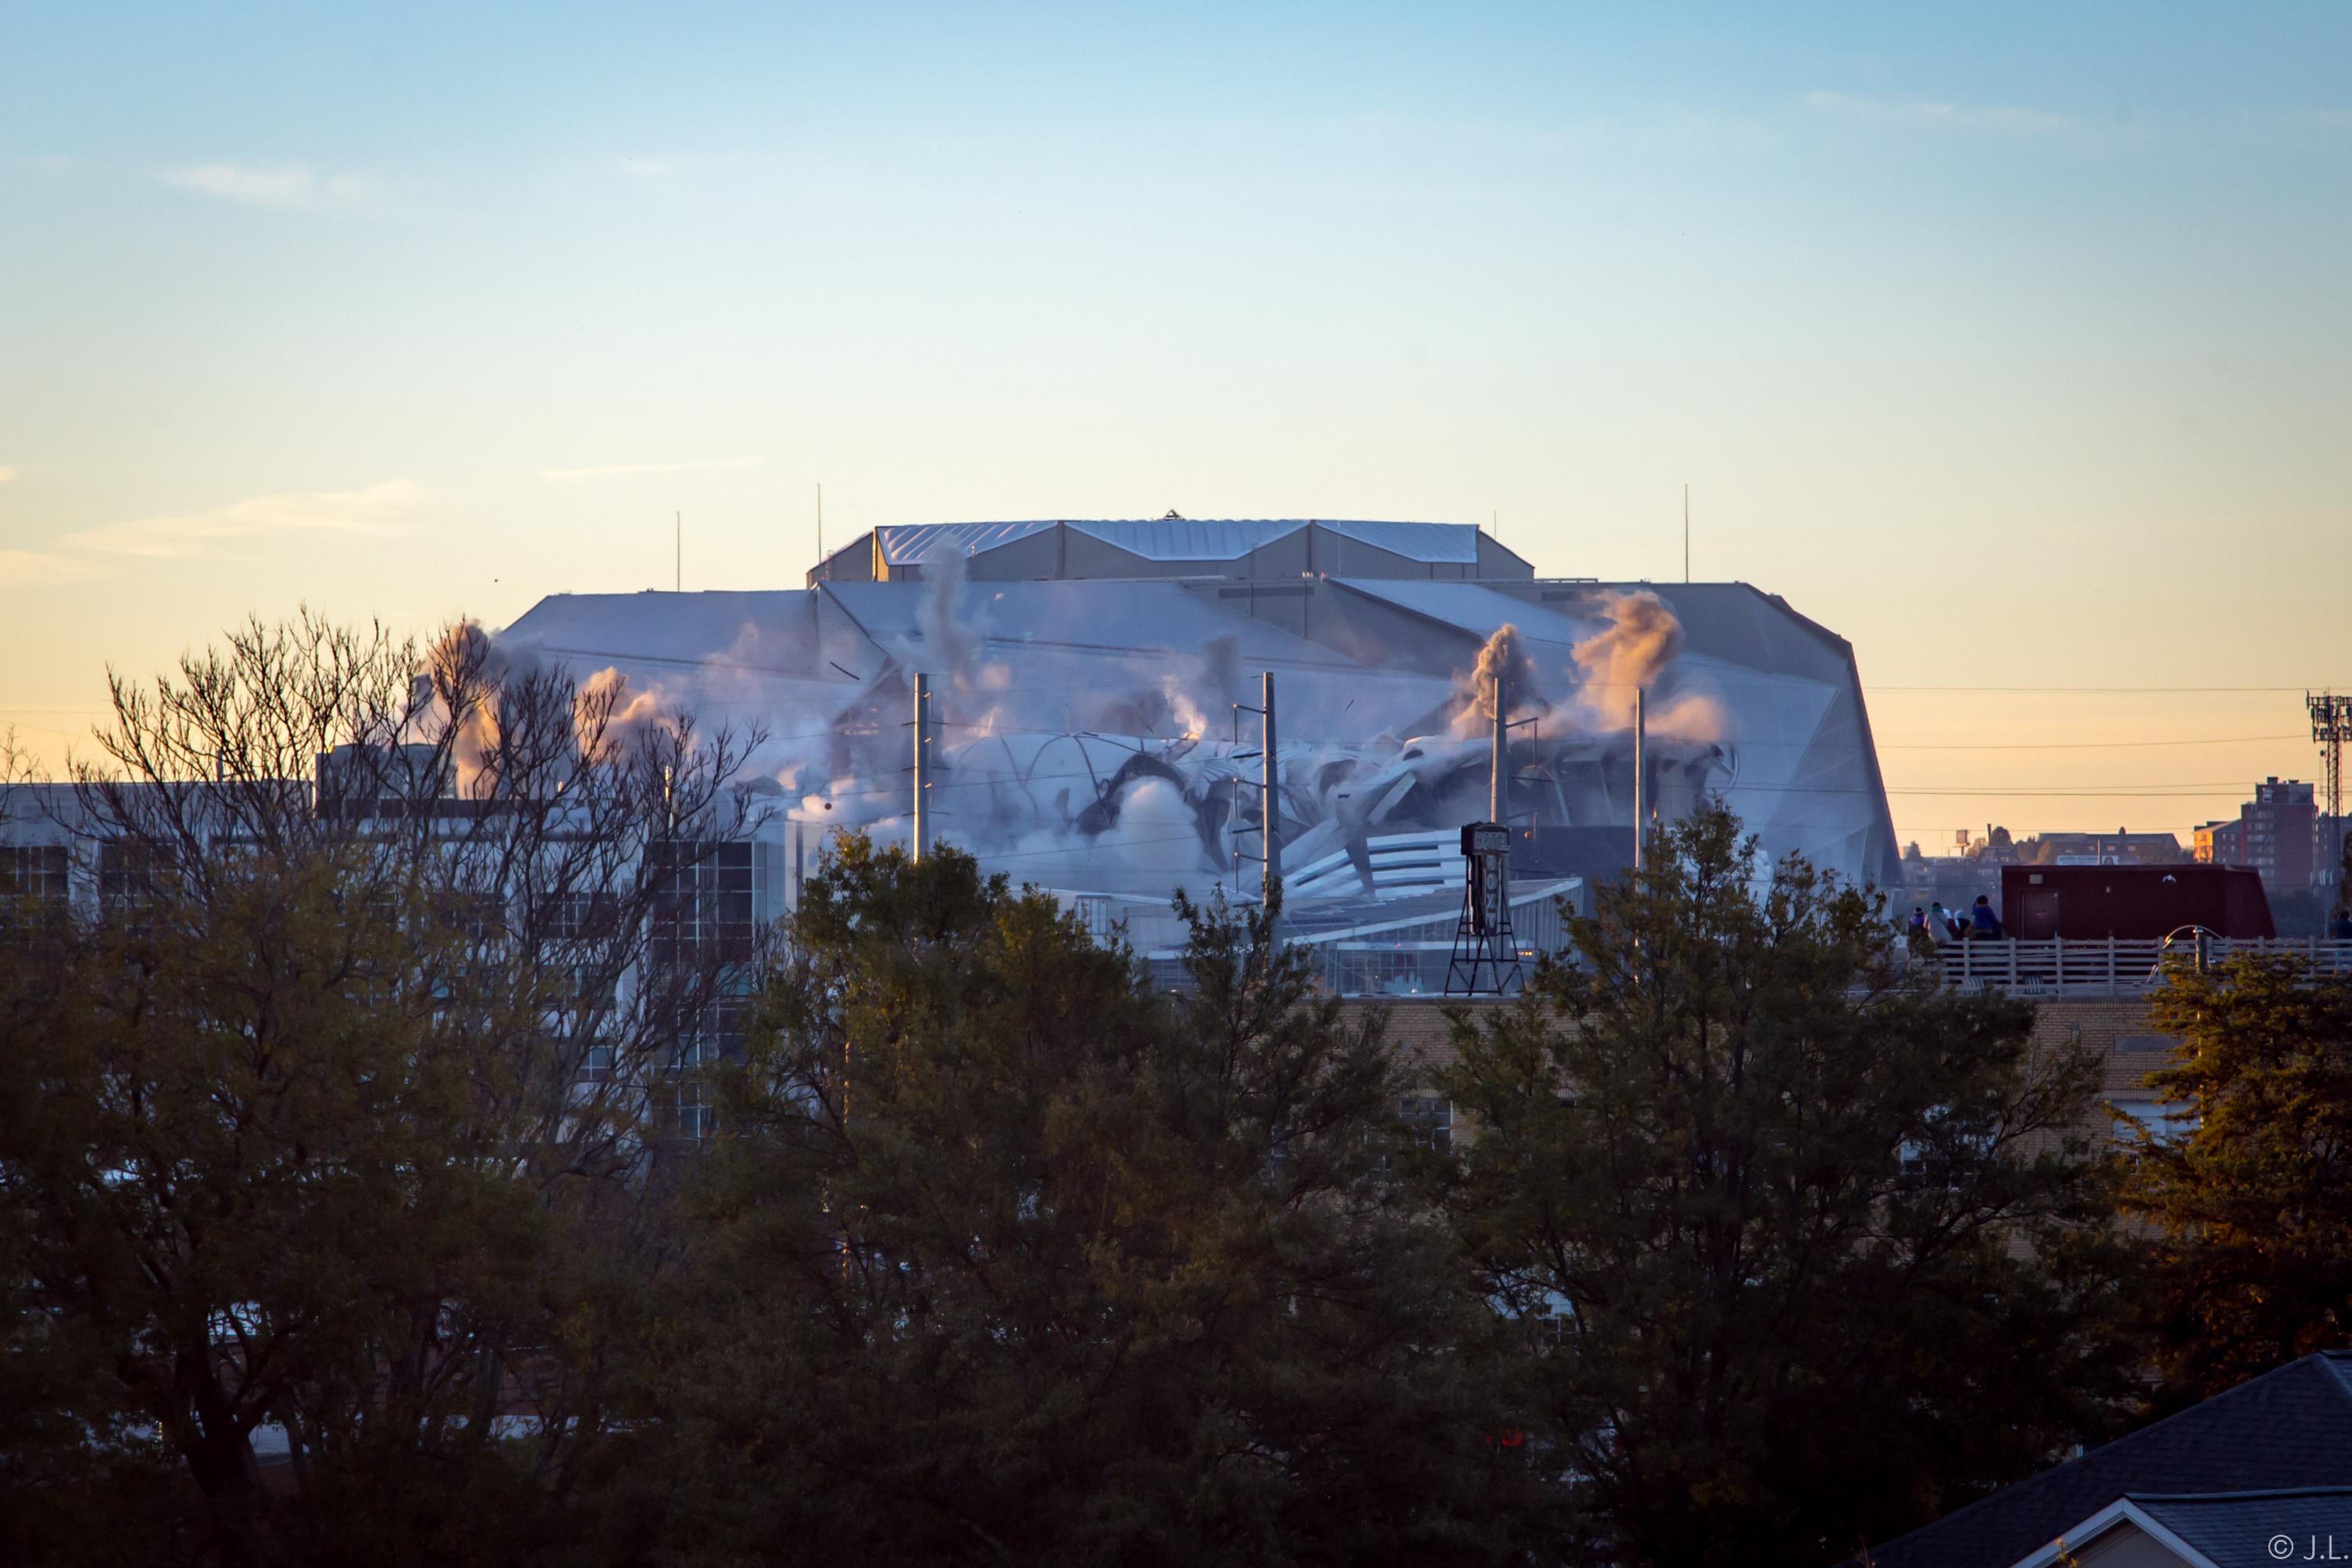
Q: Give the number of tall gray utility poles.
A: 4